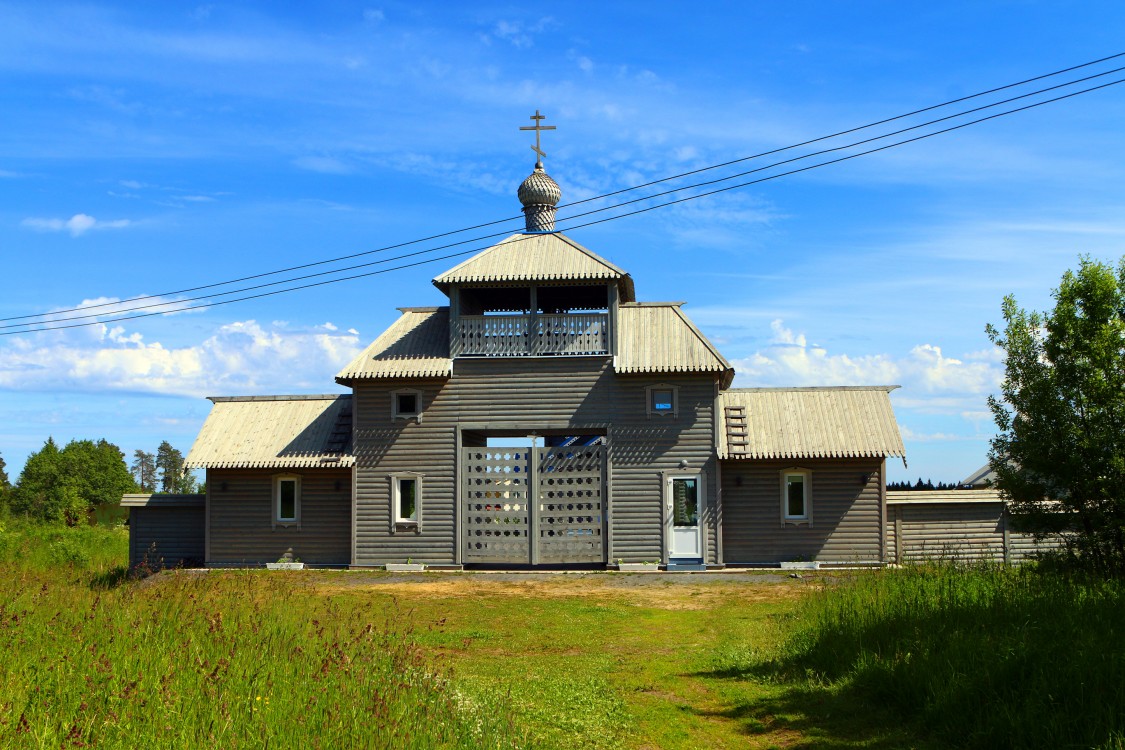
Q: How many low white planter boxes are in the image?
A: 4